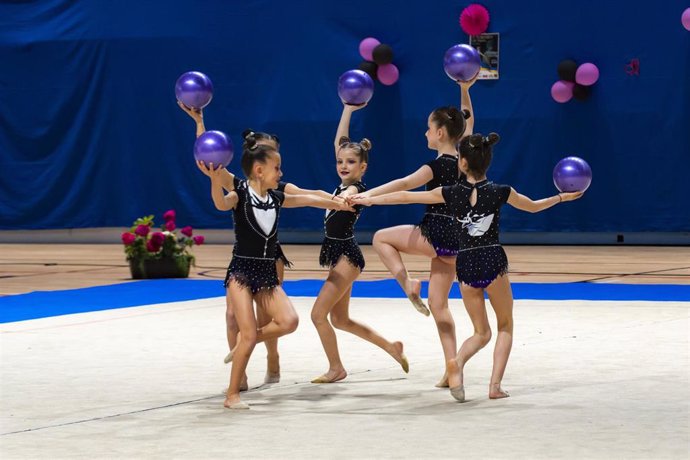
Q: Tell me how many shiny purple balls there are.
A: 5